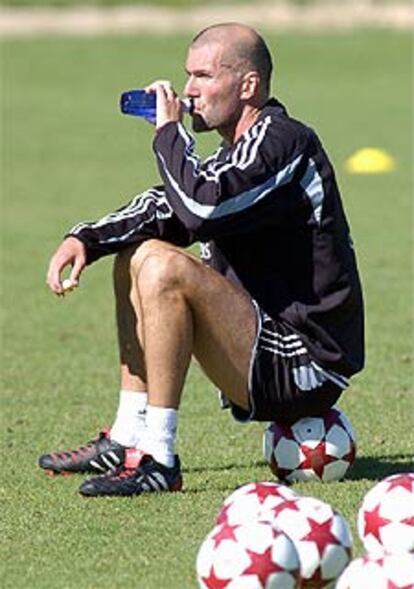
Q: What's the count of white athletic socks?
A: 2